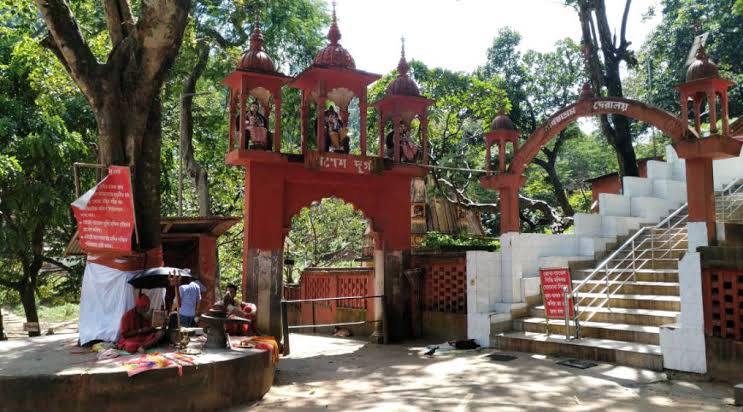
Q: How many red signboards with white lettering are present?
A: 2